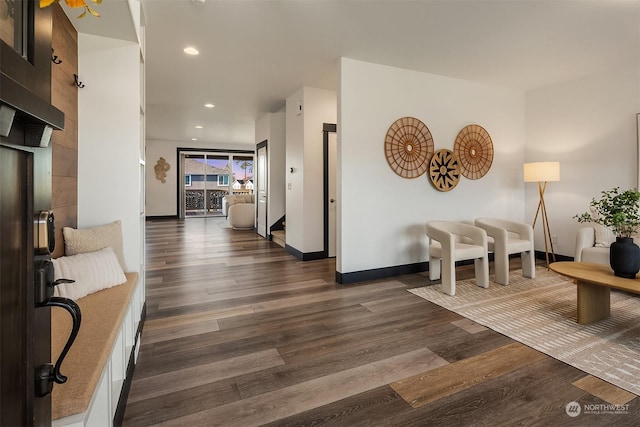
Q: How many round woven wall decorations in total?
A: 3